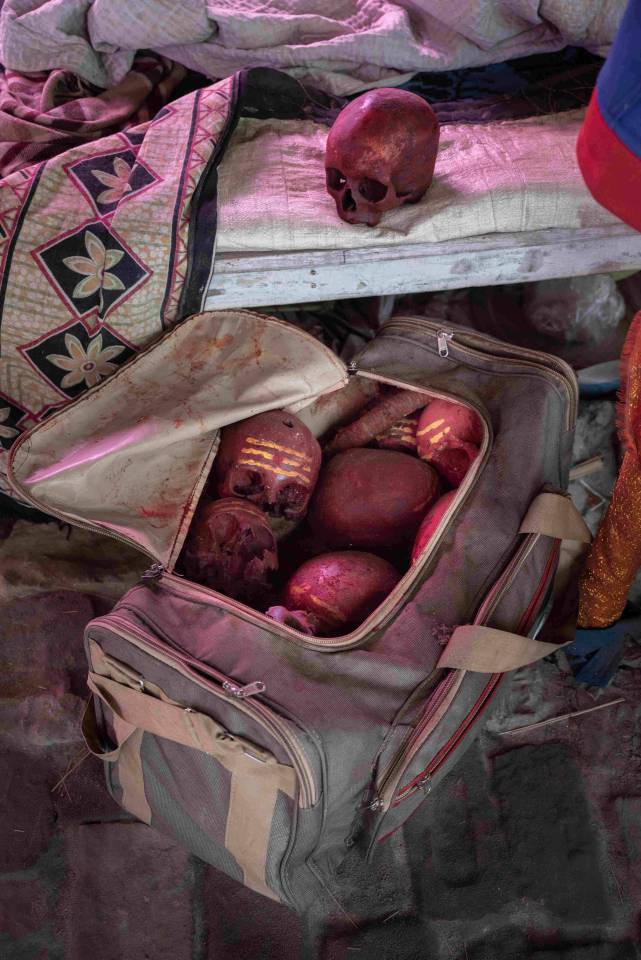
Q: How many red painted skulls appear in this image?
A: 8